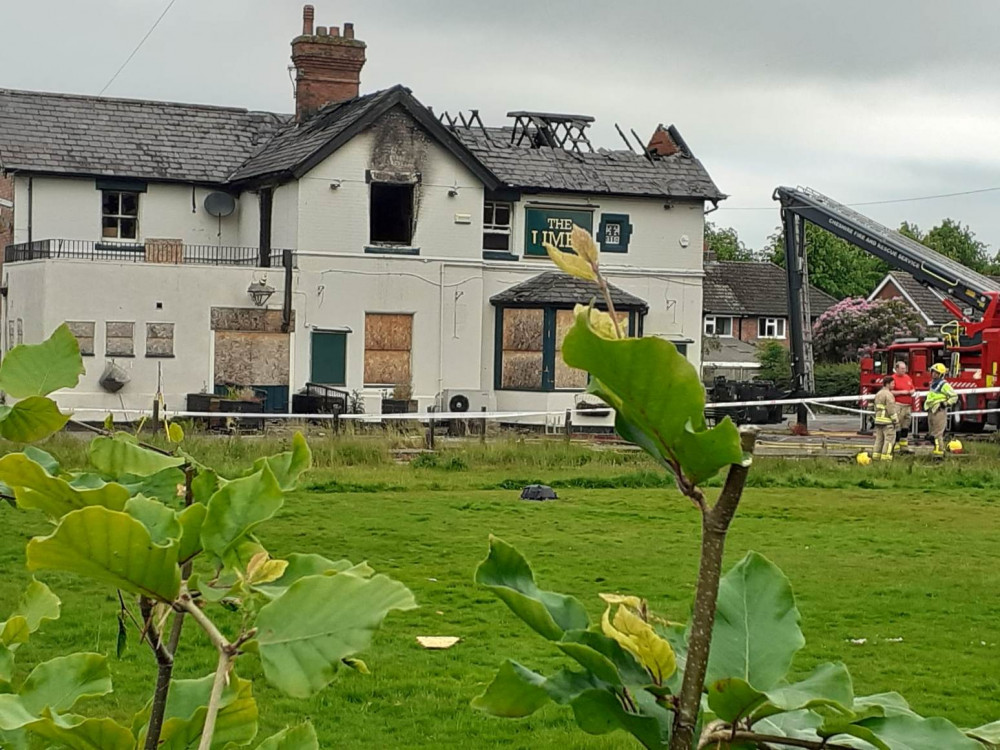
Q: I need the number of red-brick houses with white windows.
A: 1